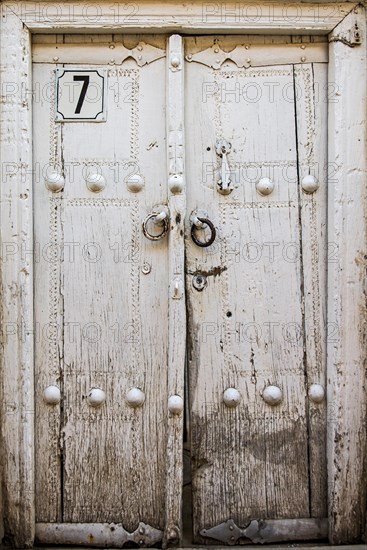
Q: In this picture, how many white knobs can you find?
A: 13